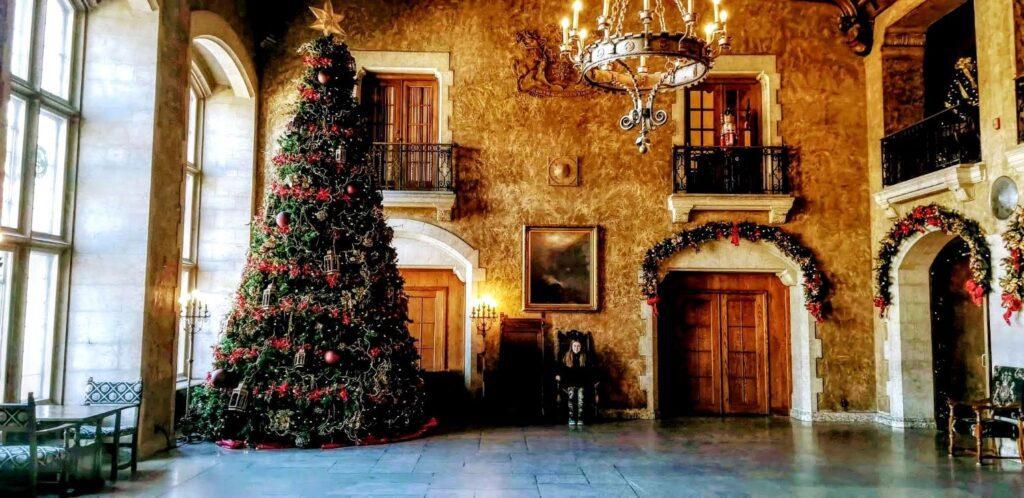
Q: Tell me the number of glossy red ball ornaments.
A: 5